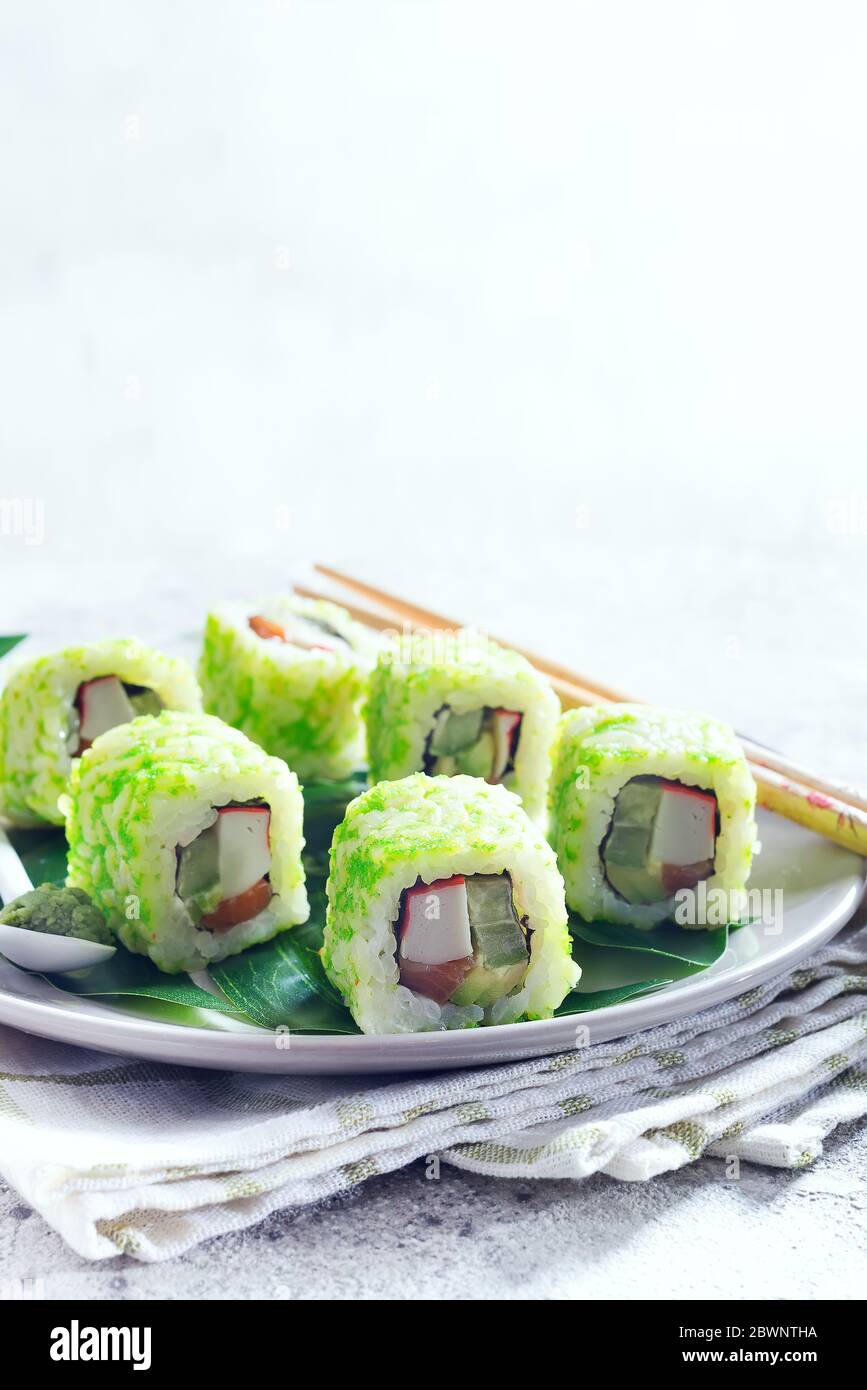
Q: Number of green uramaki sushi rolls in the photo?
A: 6